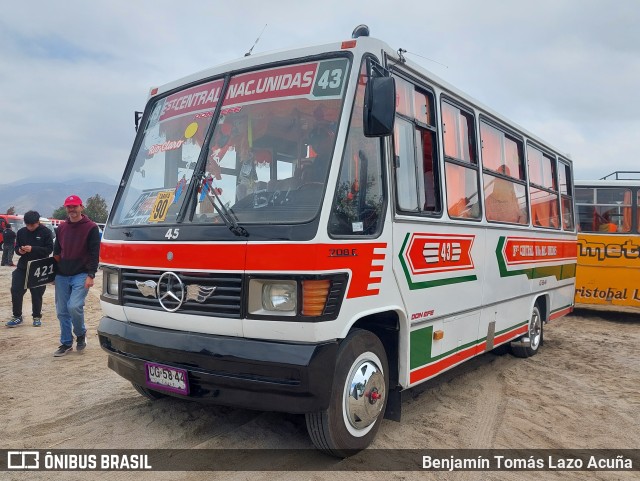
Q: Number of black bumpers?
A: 1